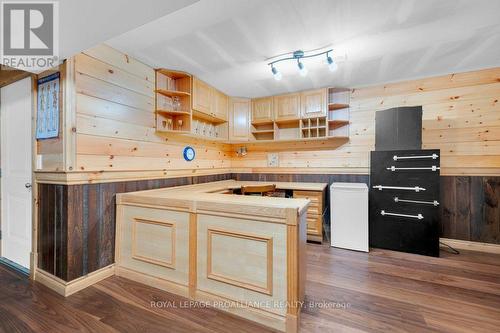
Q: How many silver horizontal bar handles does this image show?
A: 5